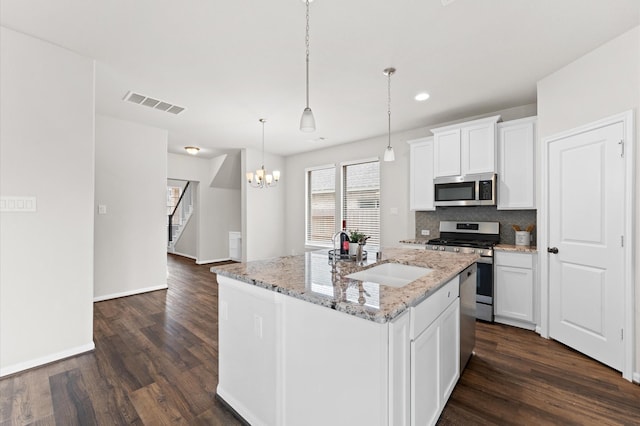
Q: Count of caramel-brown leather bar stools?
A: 0